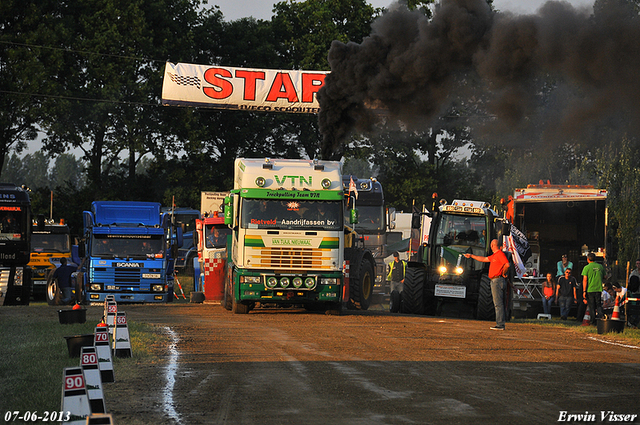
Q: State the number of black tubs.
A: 3